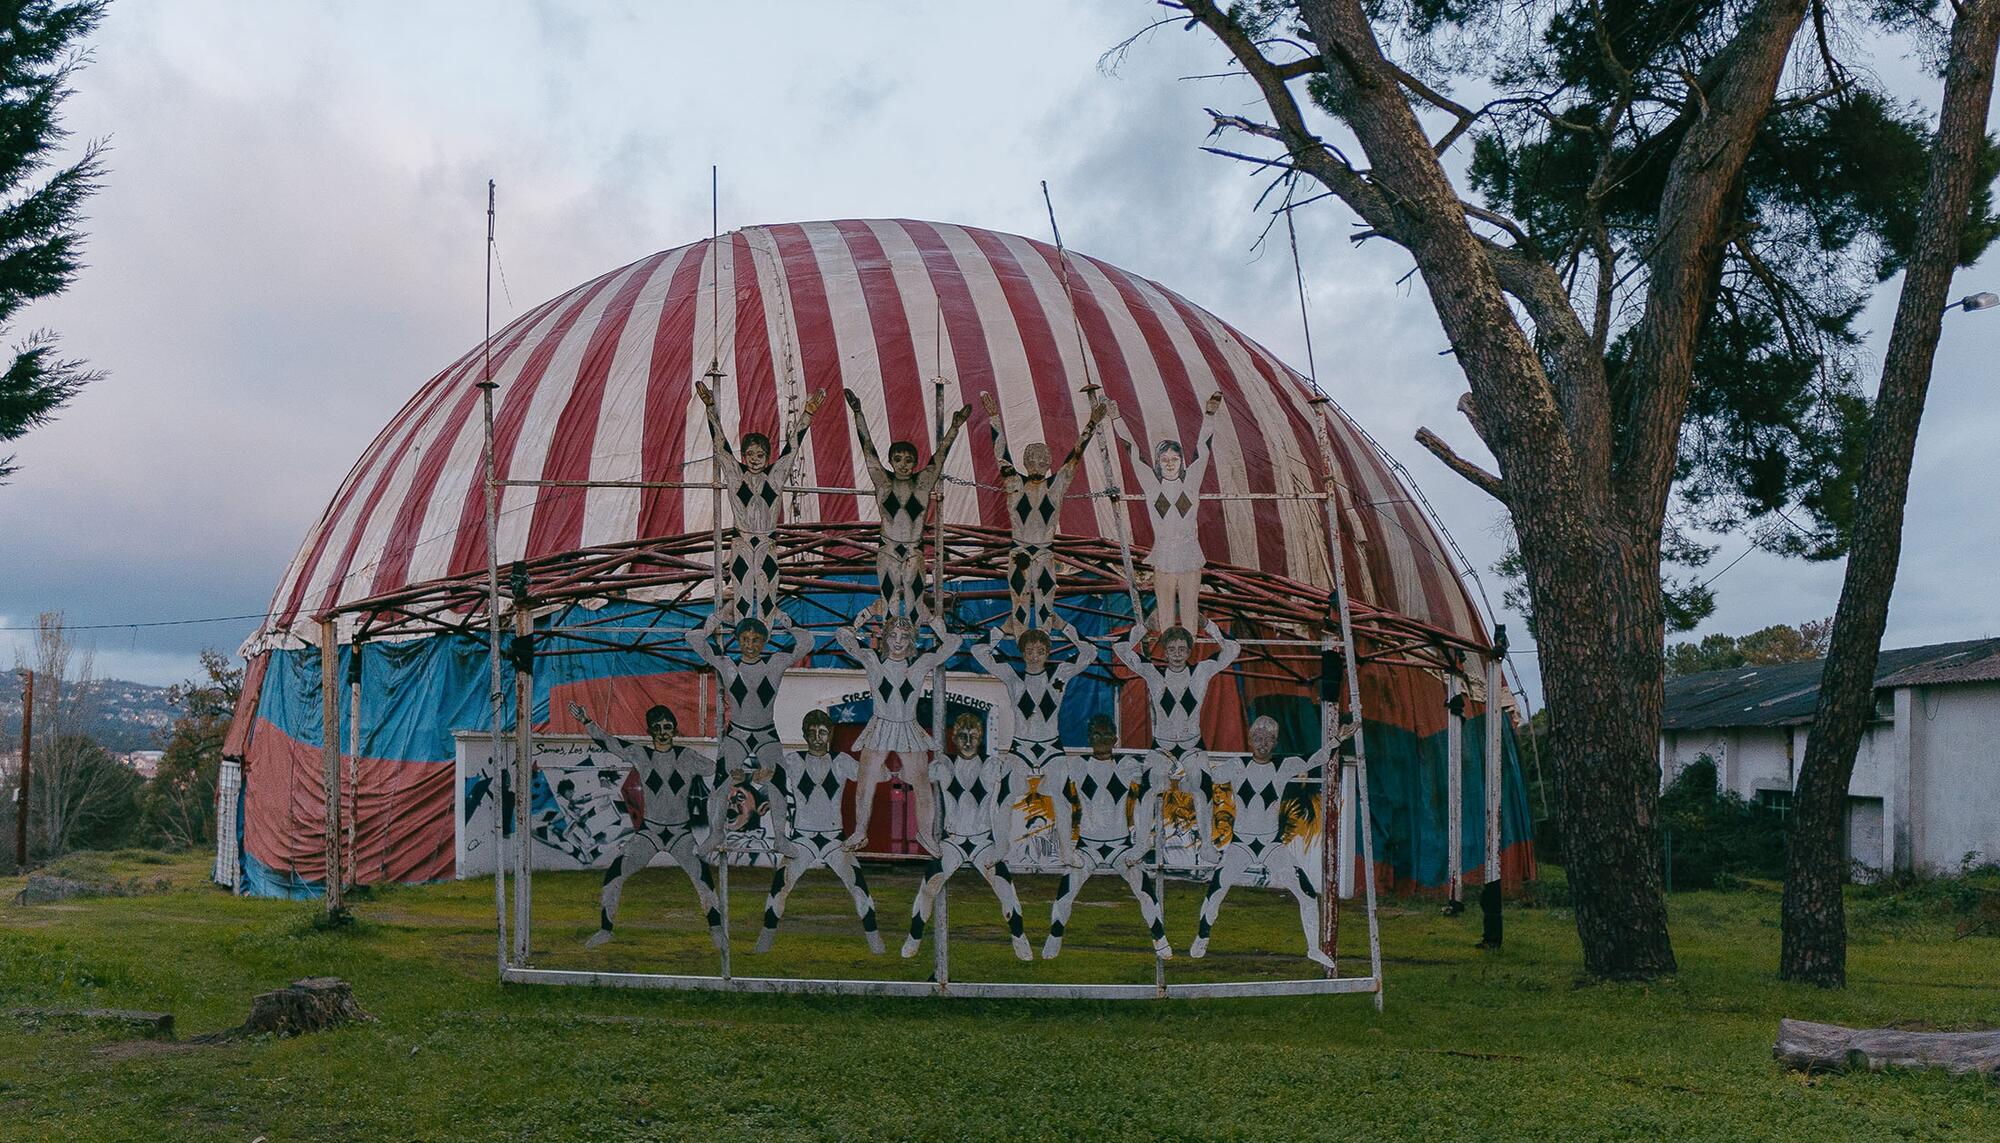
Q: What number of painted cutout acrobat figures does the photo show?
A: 13